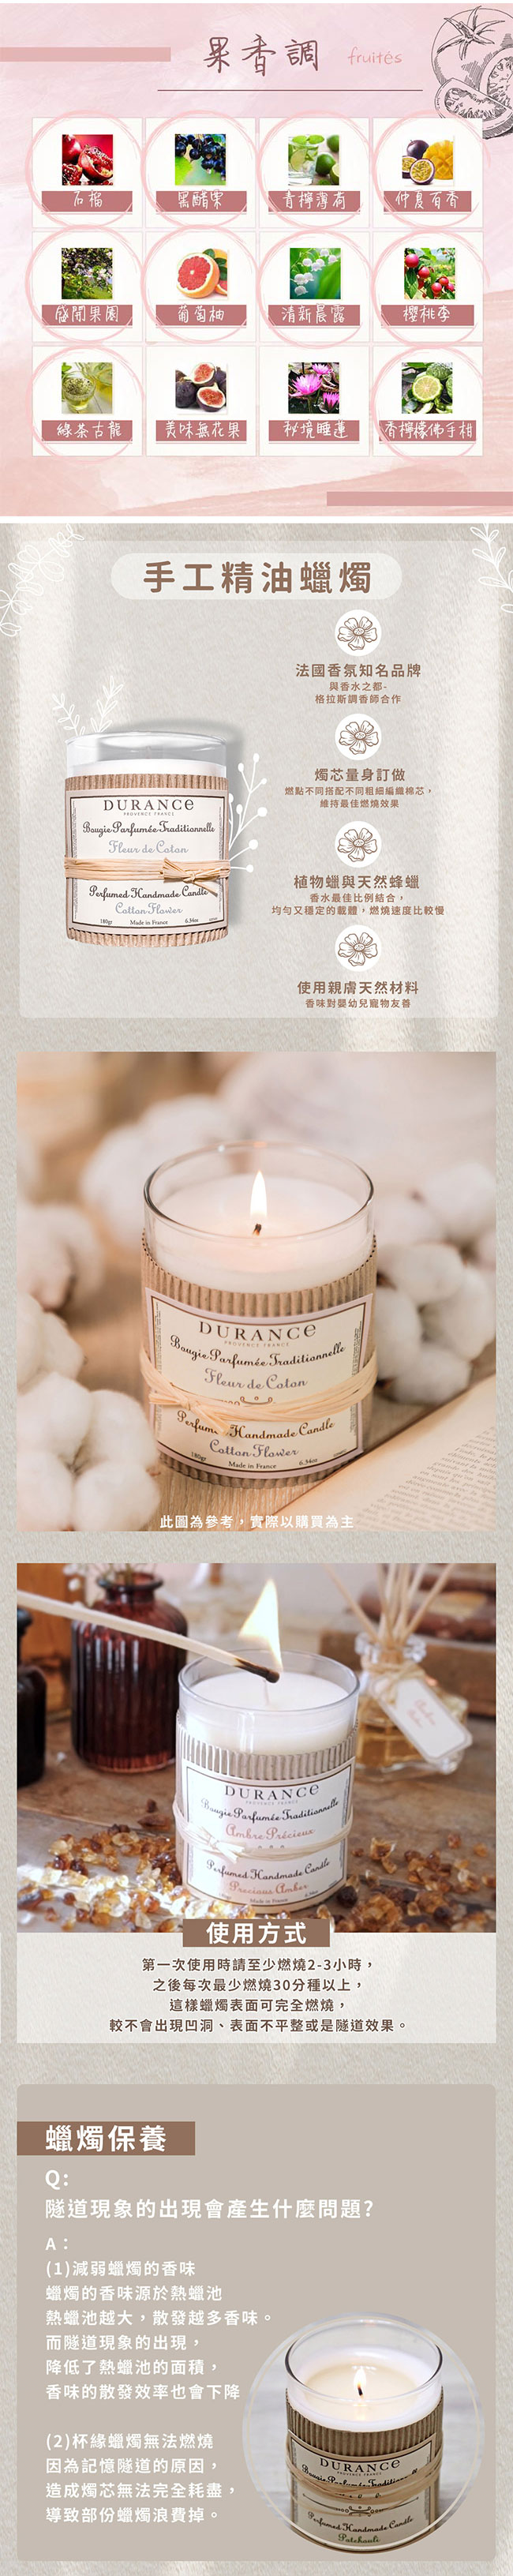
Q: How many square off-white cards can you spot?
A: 12